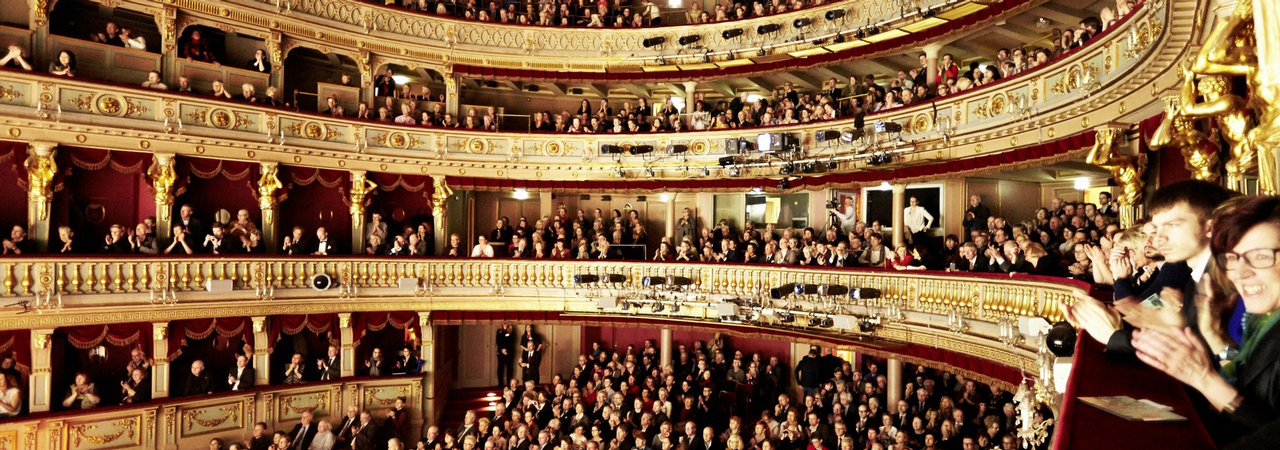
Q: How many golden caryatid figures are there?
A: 9